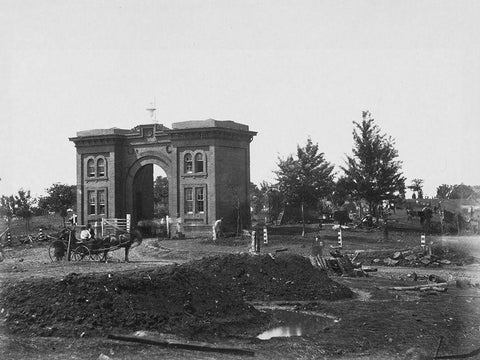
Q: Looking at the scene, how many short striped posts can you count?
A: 5